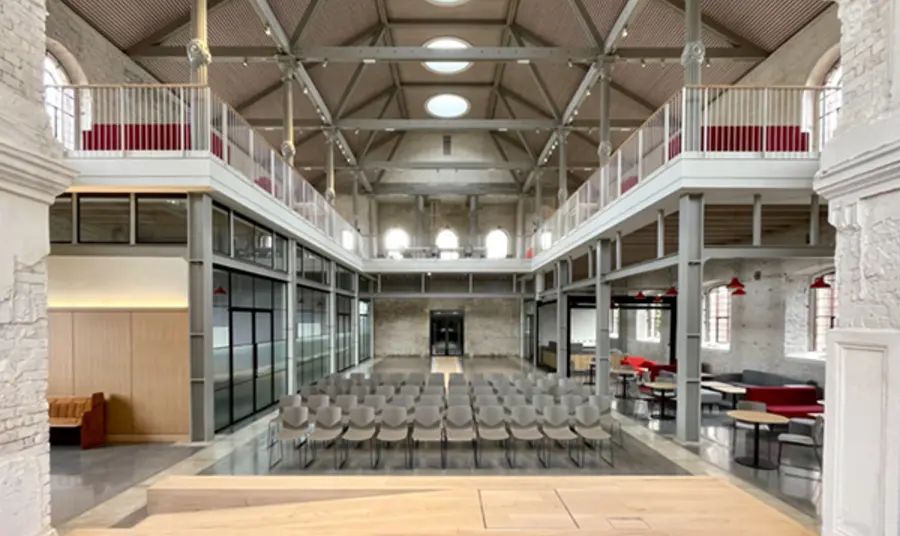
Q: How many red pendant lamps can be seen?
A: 7